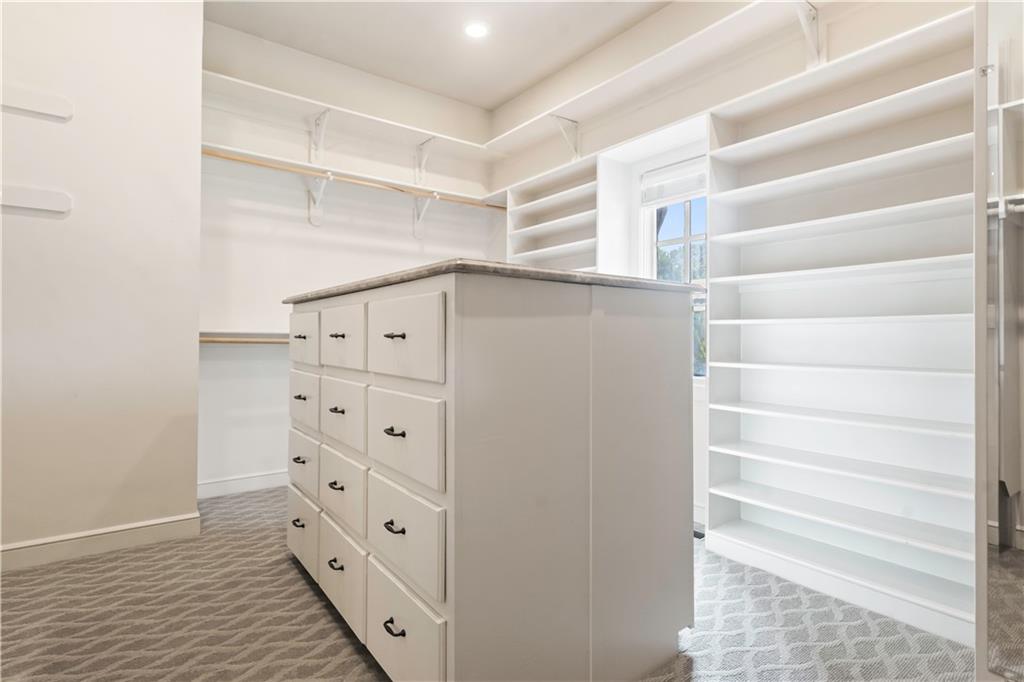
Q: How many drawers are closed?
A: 12